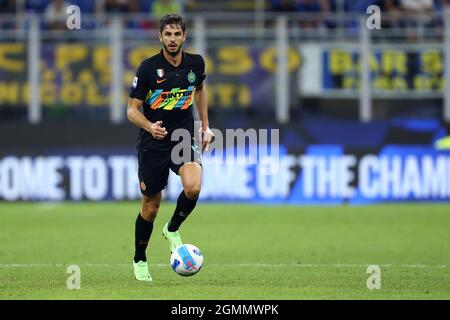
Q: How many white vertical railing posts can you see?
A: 6